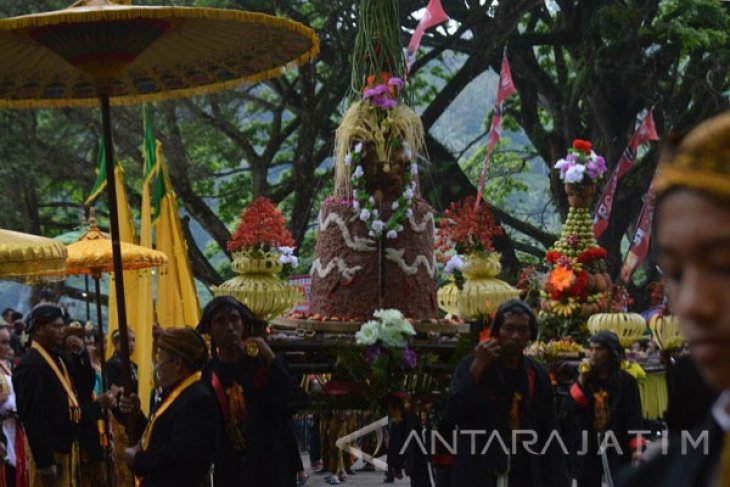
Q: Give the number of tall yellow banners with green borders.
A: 3